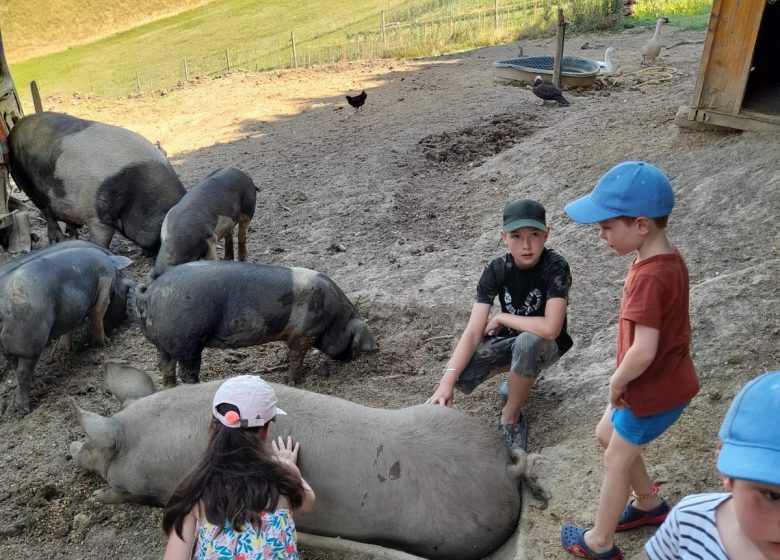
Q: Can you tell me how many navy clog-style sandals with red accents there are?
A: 2